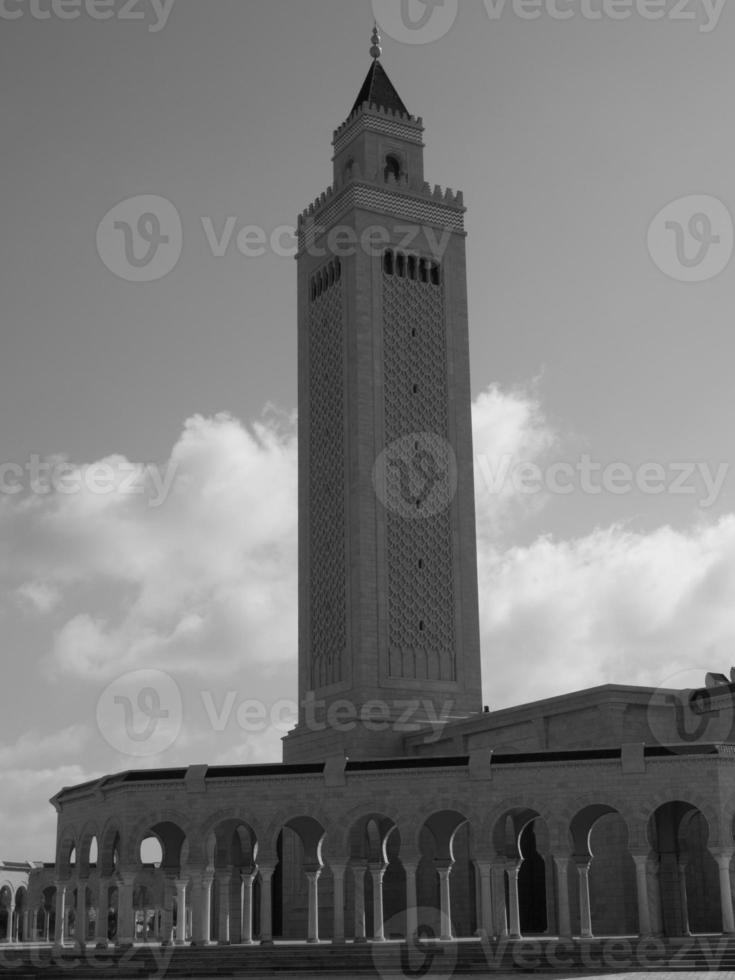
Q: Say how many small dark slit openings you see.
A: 6